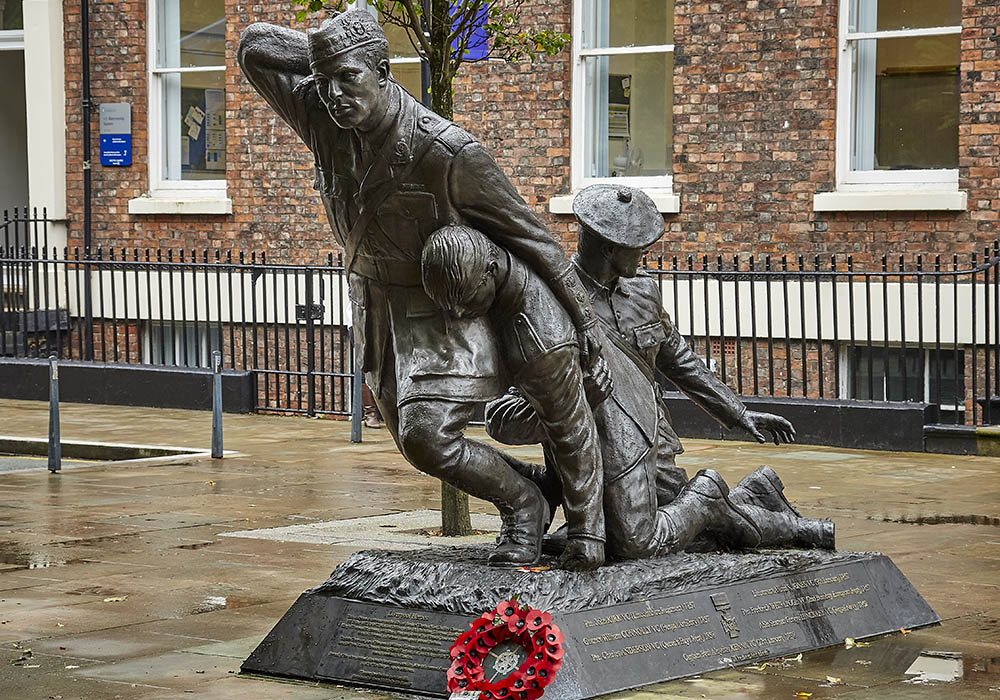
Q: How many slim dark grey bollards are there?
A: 3